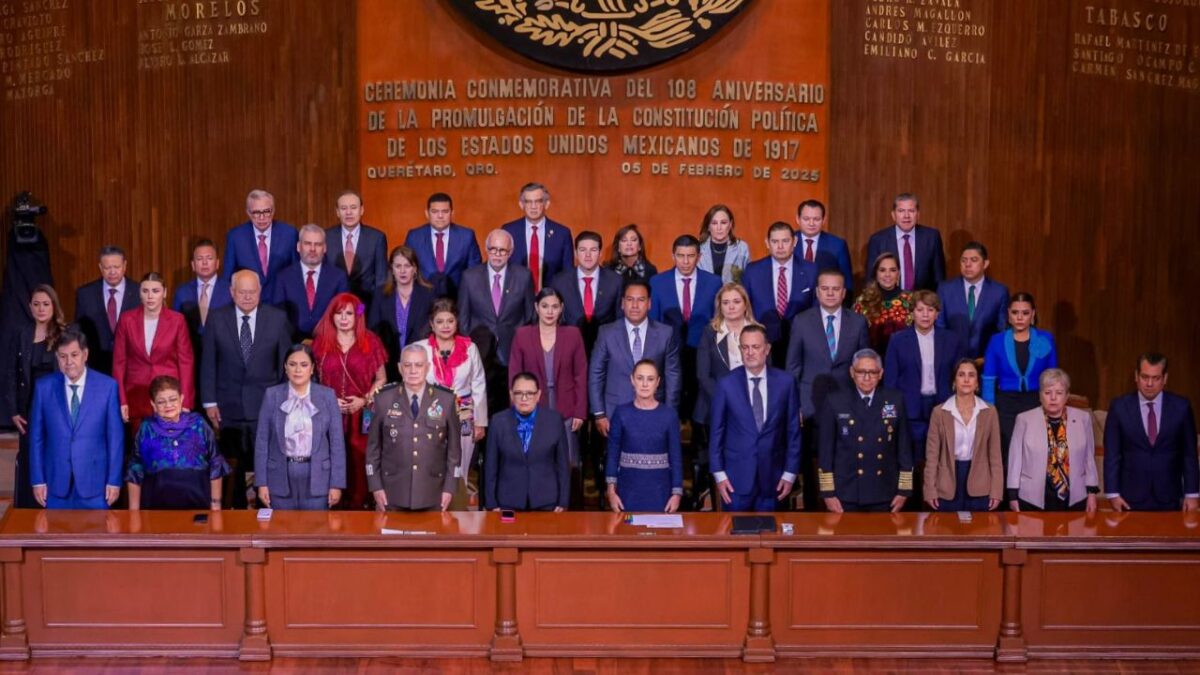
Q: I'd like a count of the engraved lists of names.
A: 4